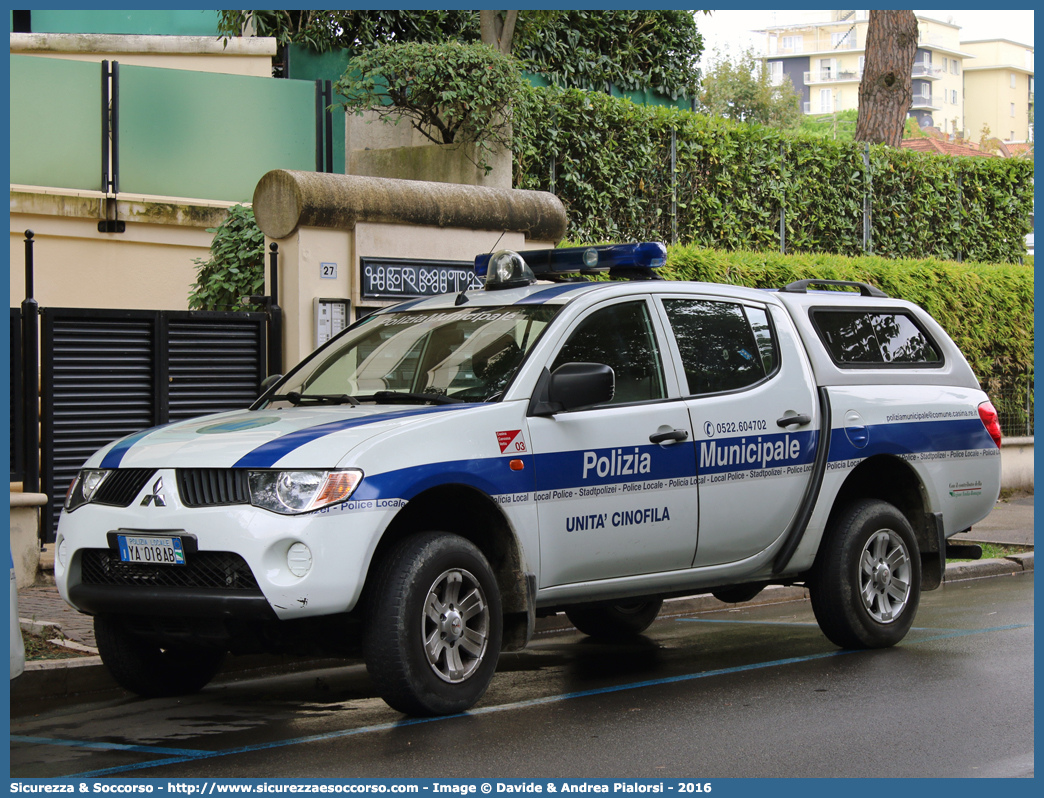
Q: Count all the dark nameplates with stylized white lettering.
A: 1